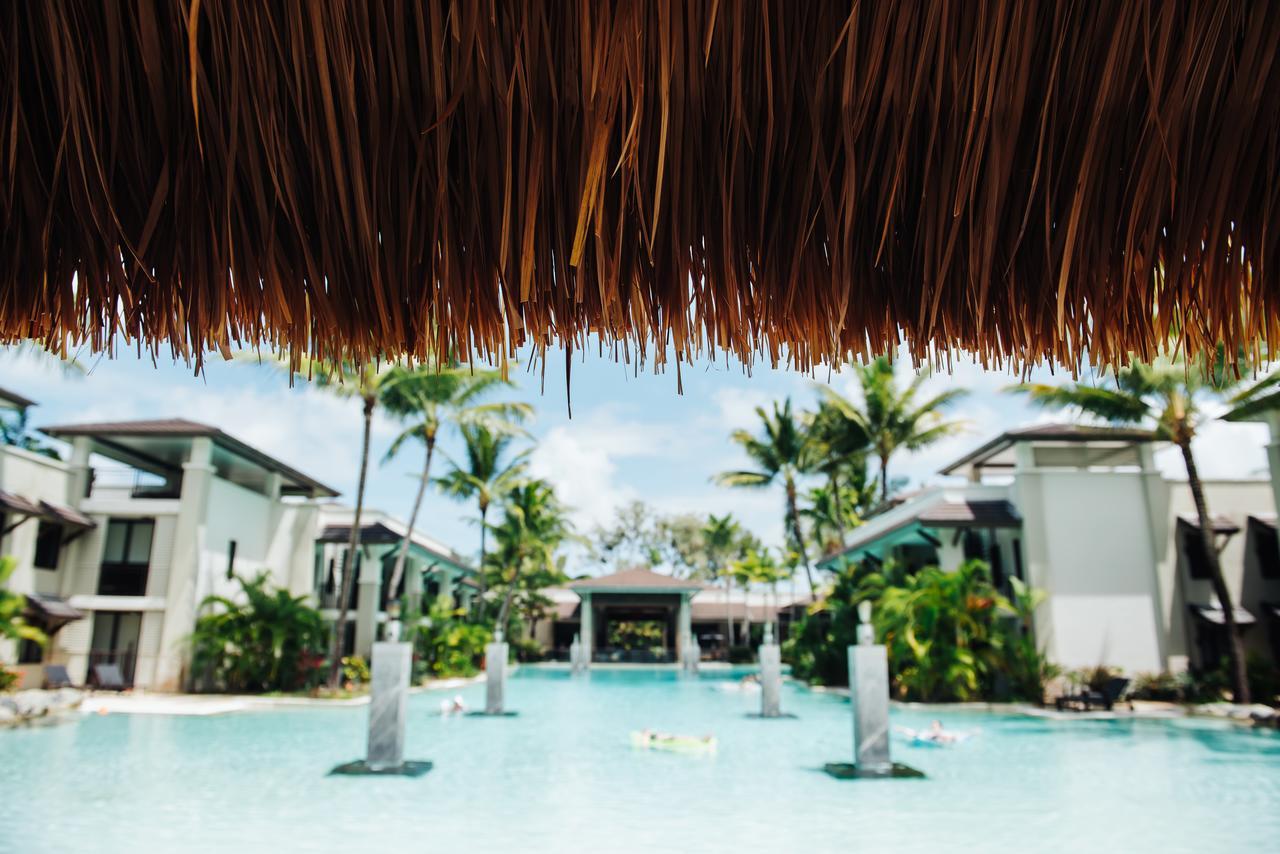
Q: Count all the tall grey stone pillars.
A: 4